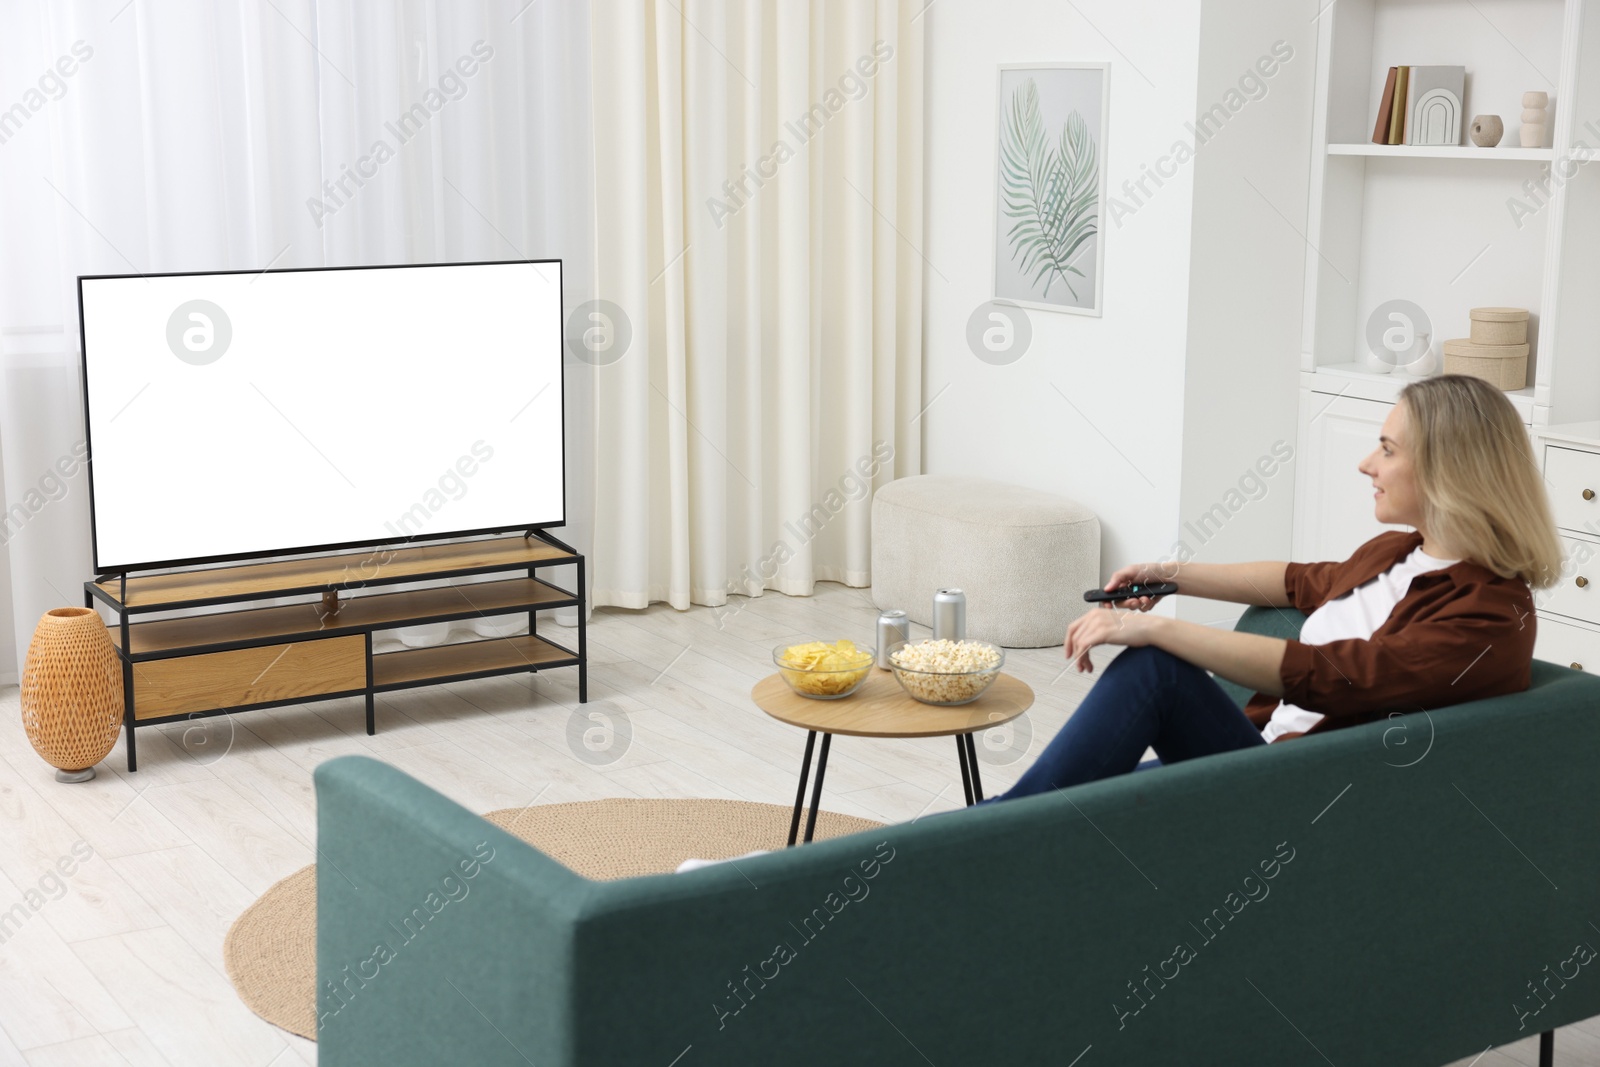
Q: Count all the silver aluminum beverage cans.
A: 2